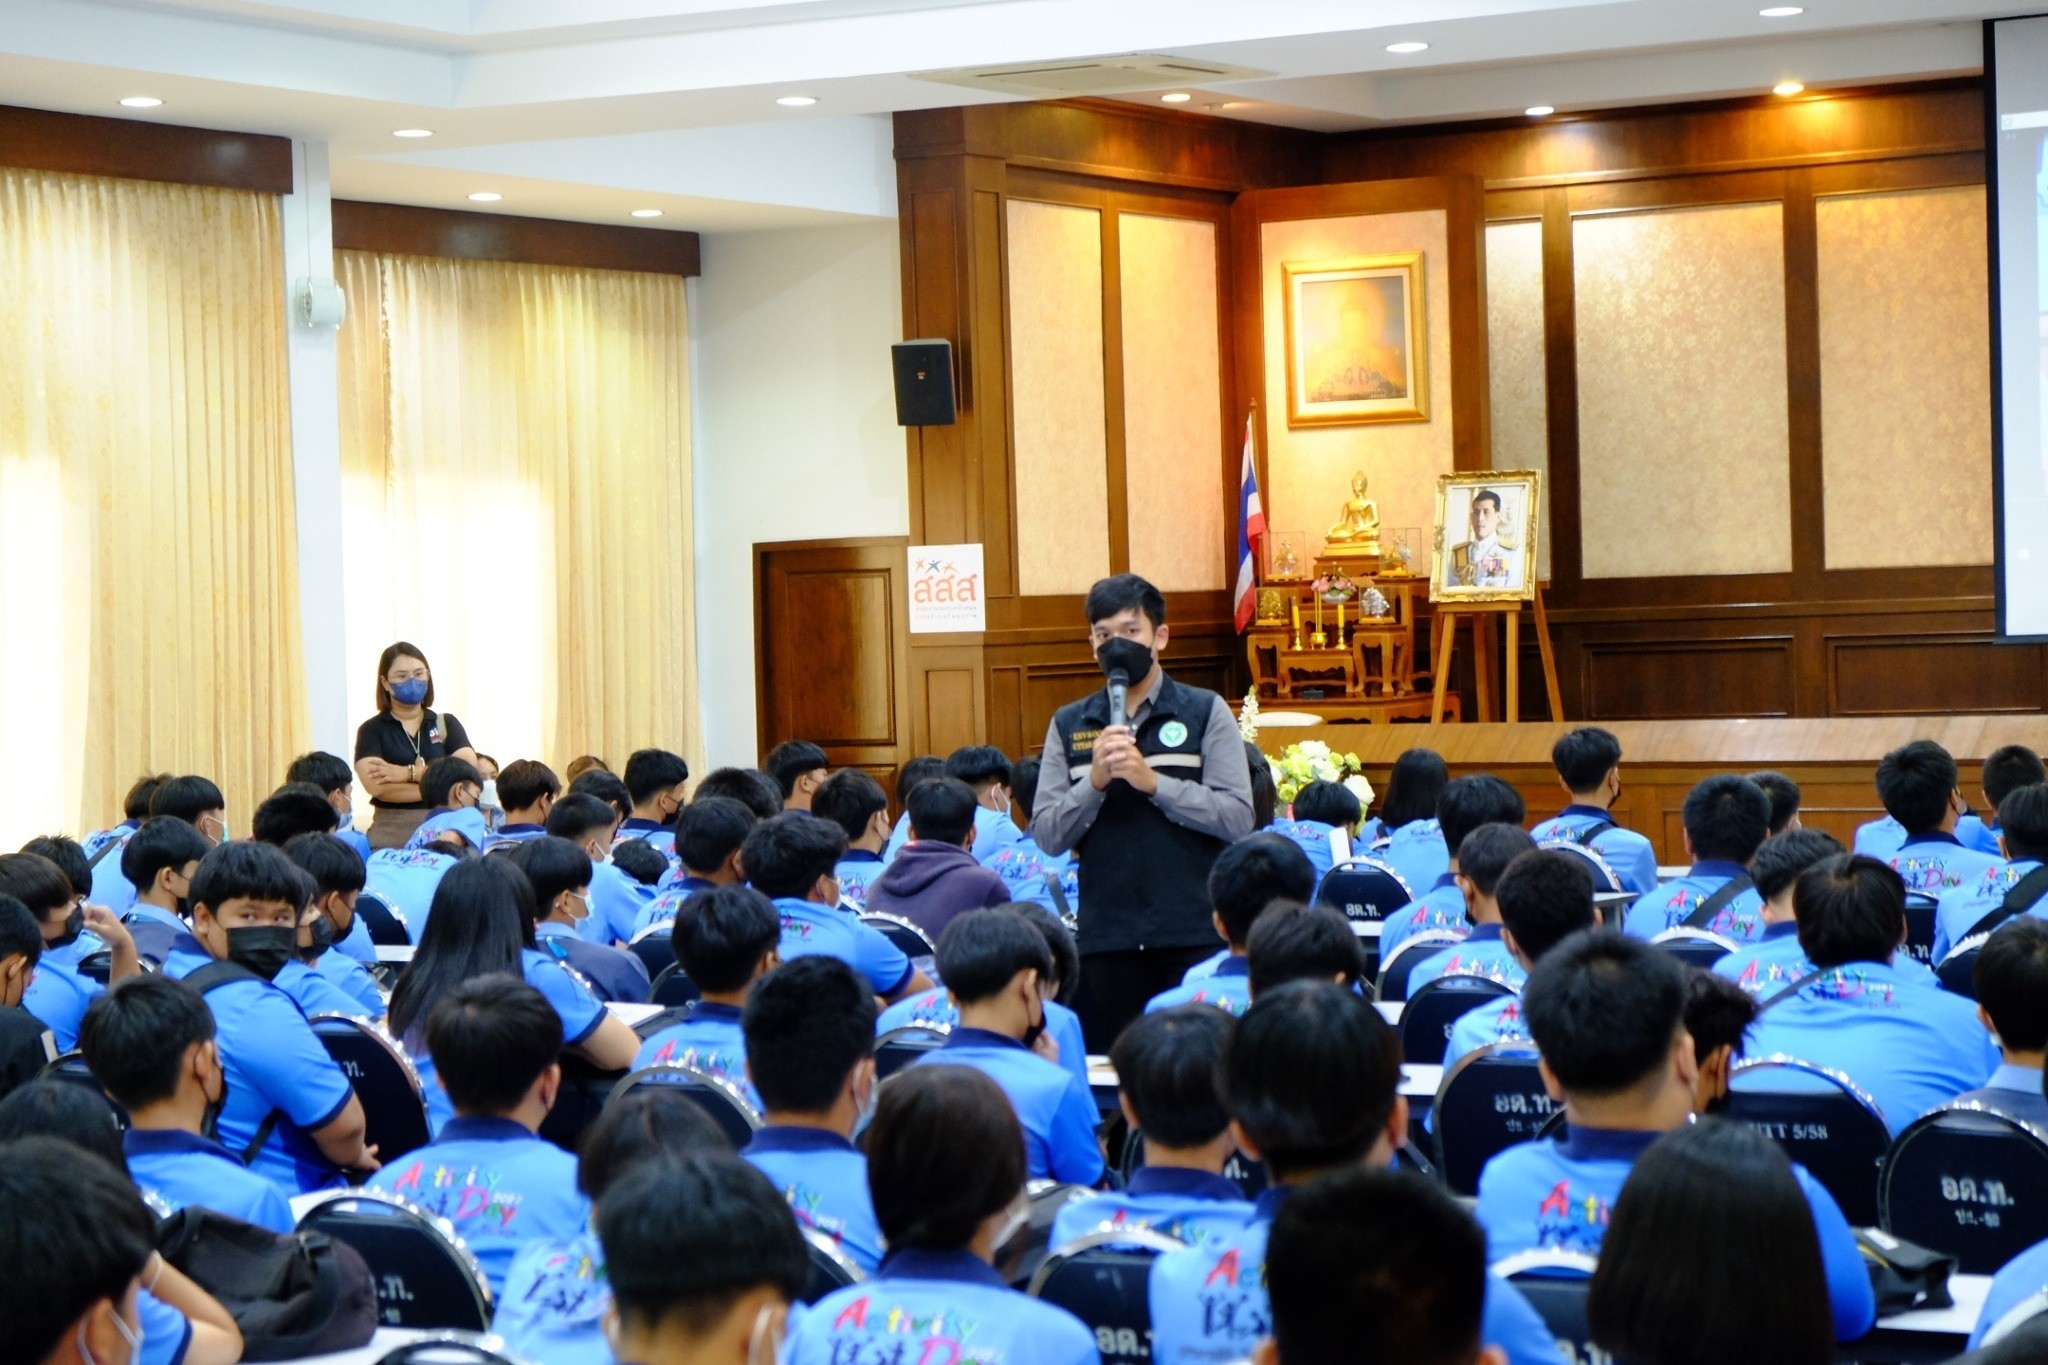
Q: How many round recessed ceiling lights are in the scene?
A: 10